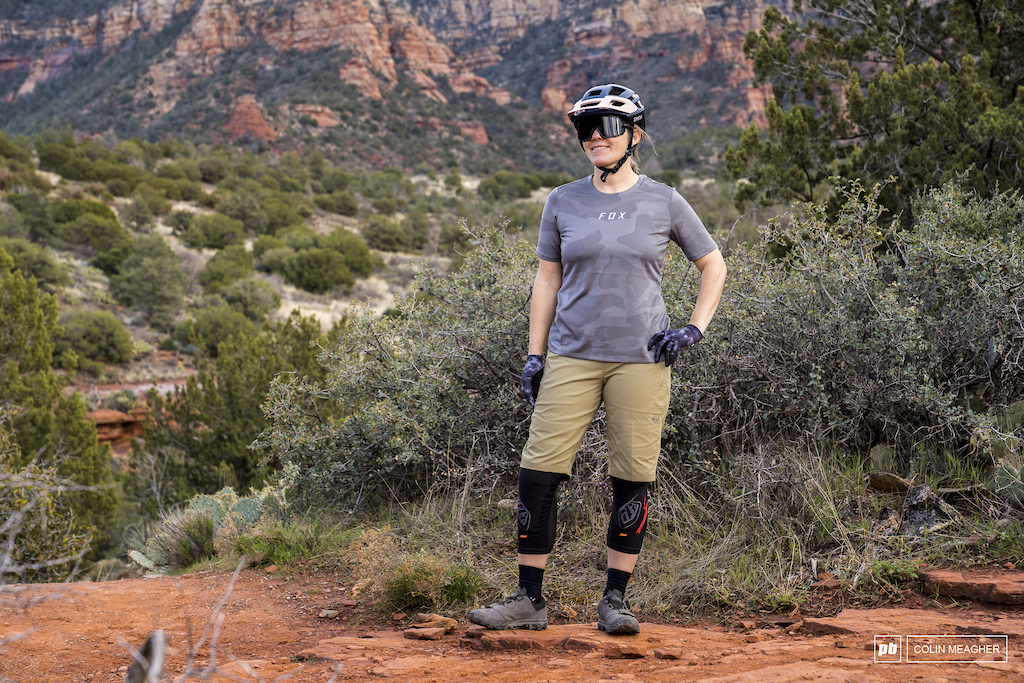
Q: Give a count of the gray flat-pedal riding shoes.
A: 2